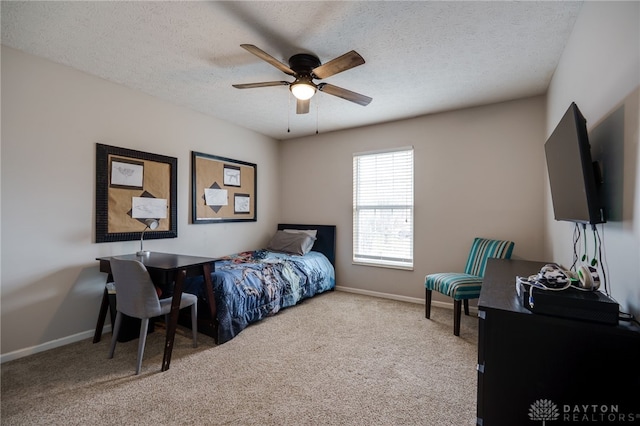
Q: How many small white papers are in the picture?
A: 5